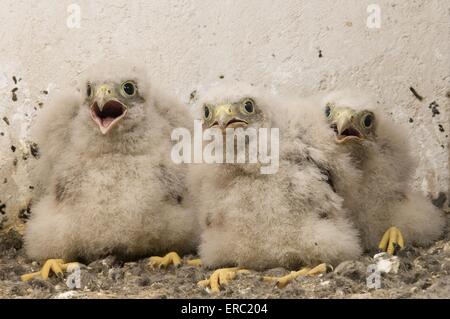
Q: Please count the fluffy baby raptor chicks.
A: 3